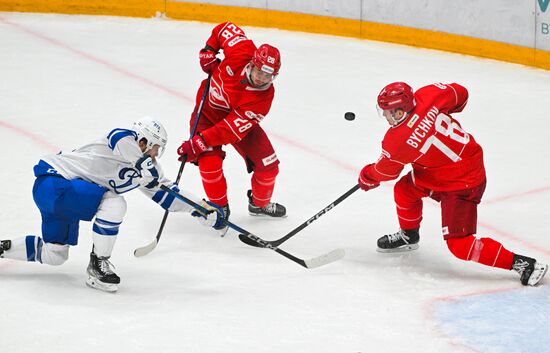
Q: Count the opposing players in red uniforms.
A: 2